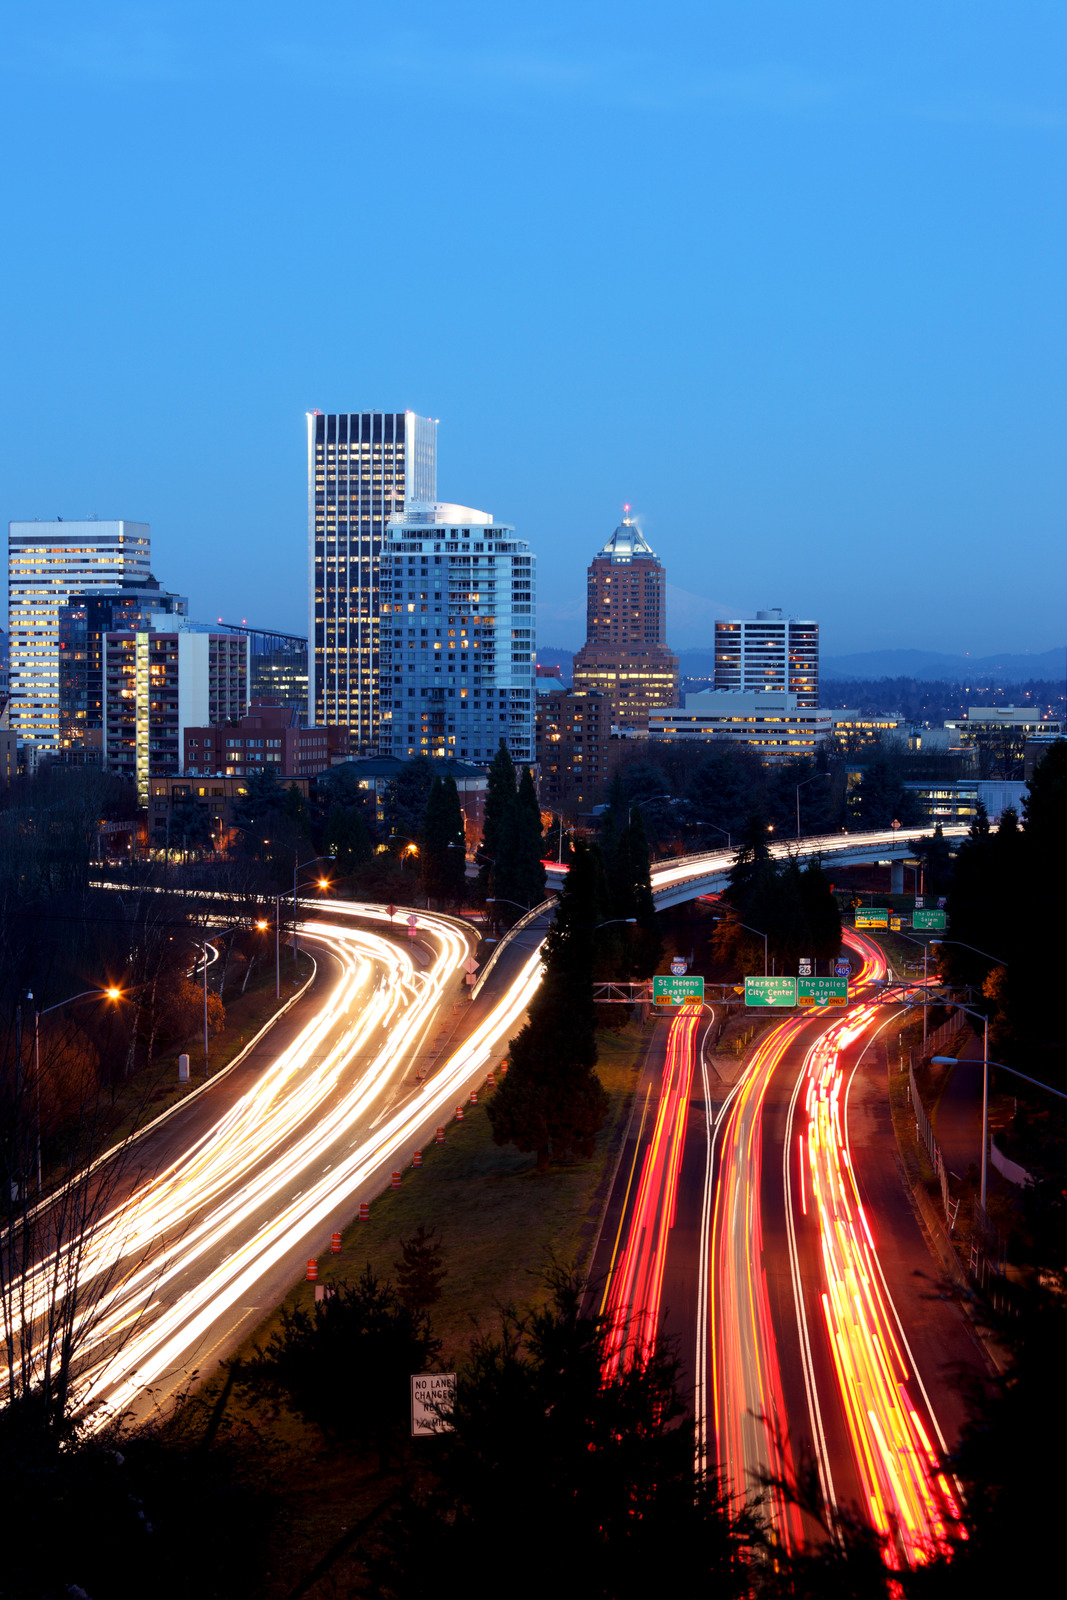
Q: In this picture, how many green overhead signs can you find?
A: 5